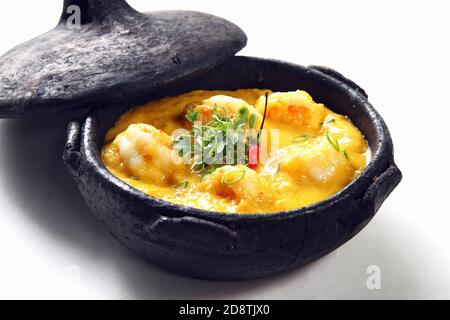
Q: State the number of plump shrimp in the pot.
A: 5